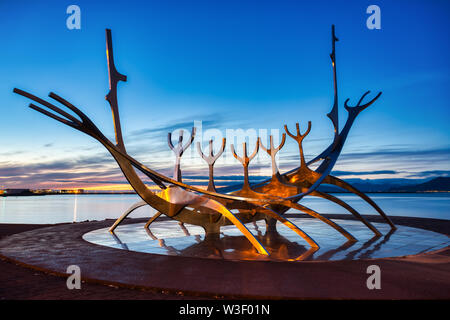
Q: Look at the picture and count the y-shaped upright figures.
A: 5